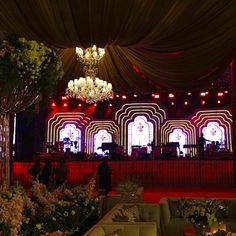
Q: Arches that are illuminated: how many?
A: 5